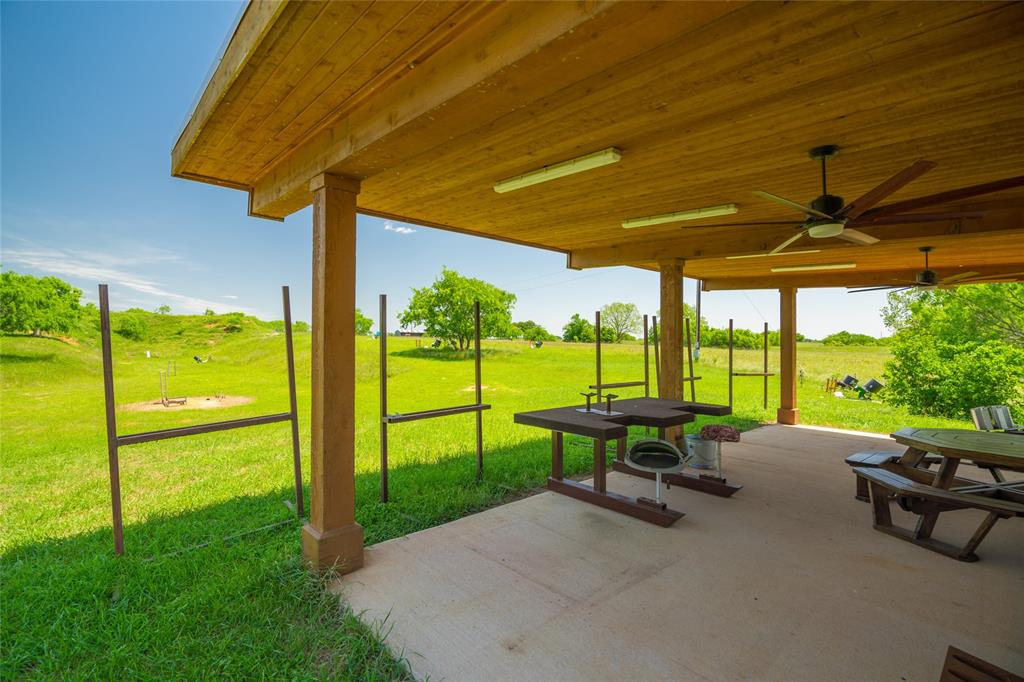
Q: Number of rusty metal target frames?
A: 5